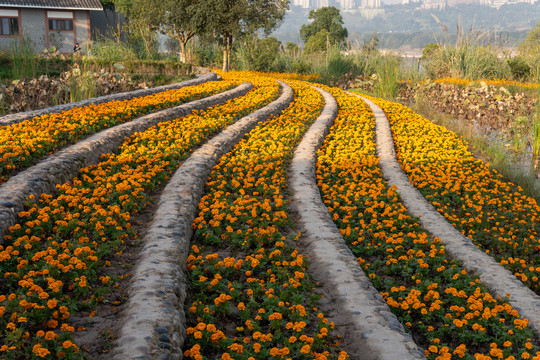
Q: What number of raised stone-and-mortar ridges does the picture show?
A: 5